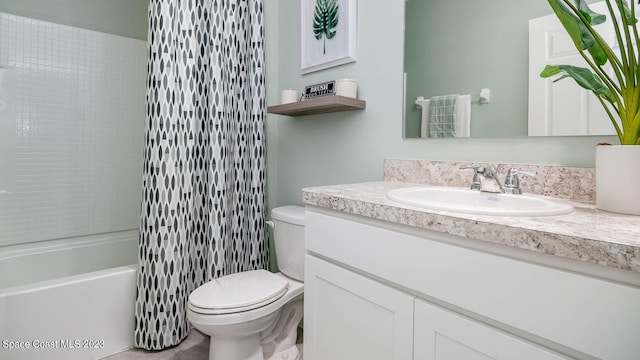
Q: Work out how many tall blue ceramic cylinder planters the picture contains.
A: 0